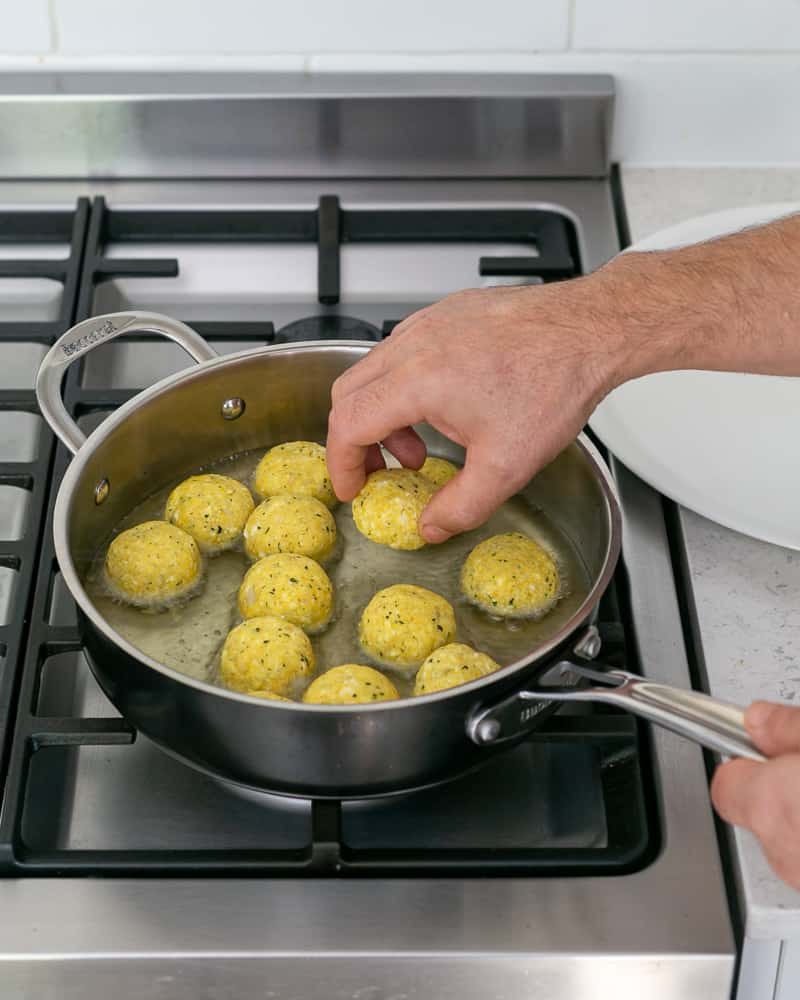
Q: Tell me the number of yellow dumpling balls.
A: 13